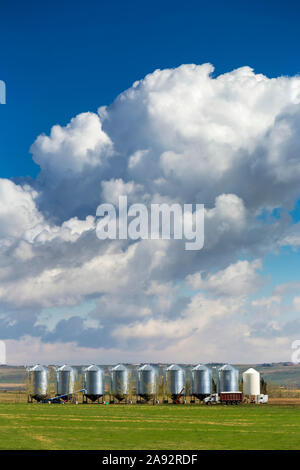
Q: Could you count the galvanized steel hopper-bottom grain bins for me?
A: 8